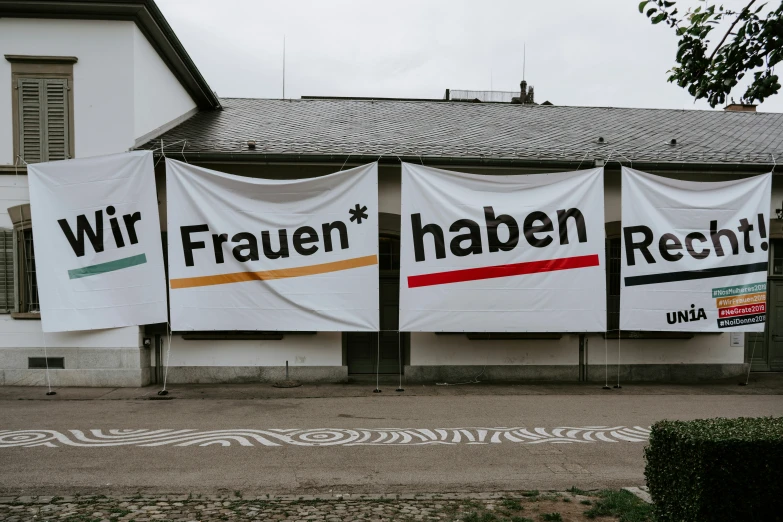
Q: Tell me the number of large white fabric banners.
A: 4